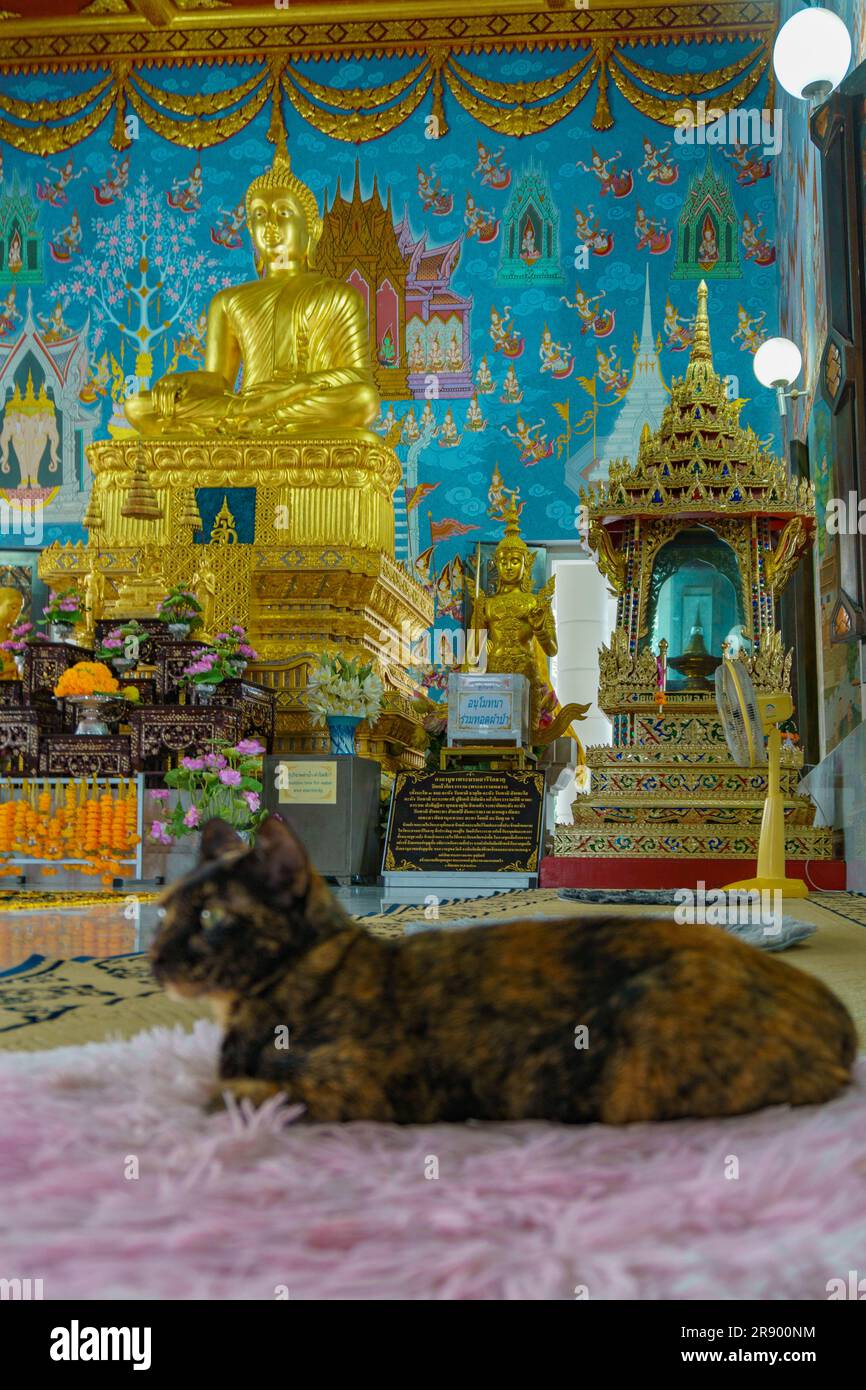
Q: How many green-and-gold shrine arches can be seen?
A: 3